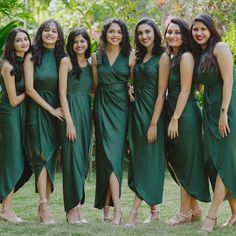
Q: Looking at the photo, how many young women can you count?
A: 7